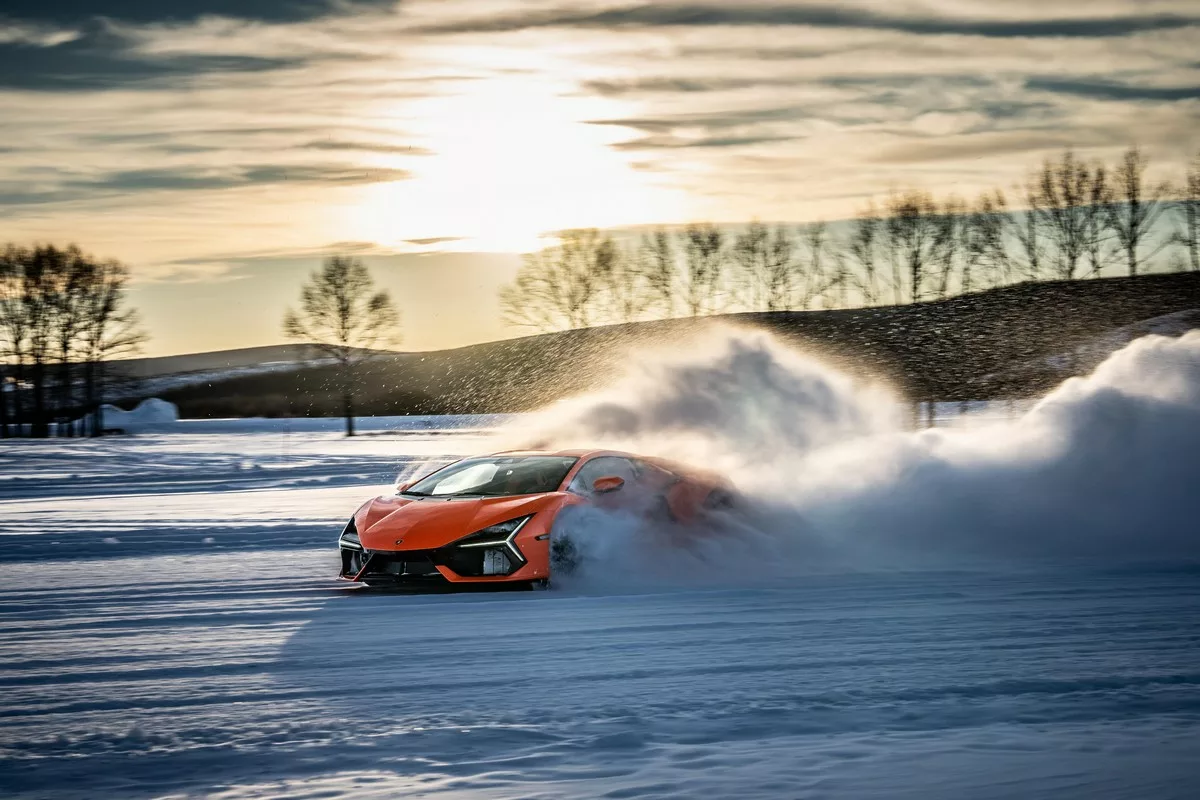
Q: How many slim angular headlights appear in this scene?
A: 2